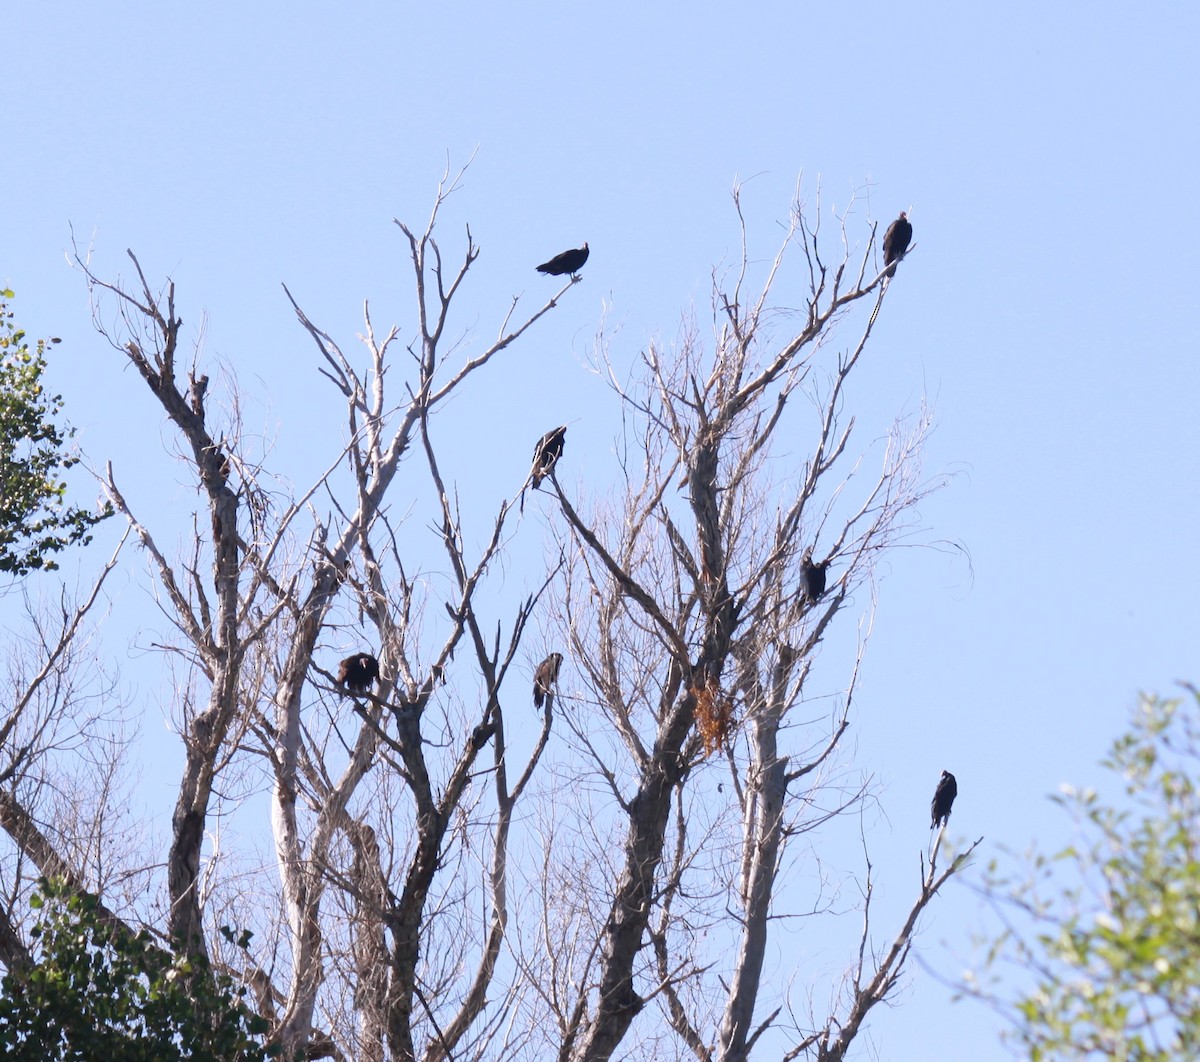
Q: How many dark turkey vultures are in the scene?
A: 7